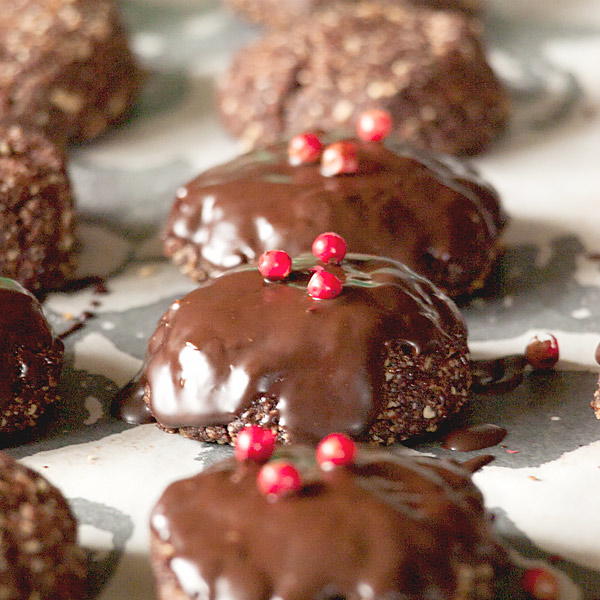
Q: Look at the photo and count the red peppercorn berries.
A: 11